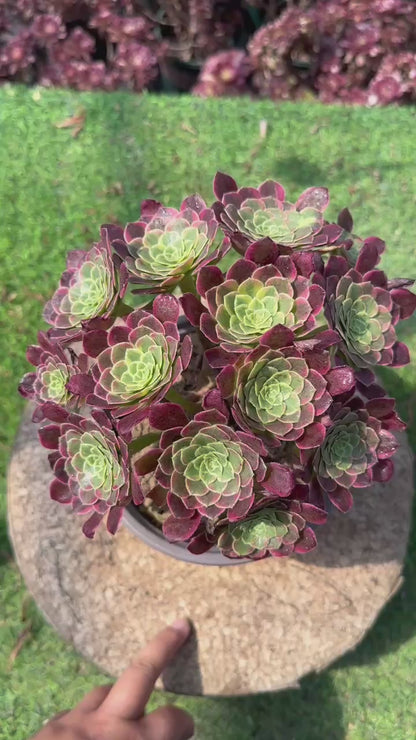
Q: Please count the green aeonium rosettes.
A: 12